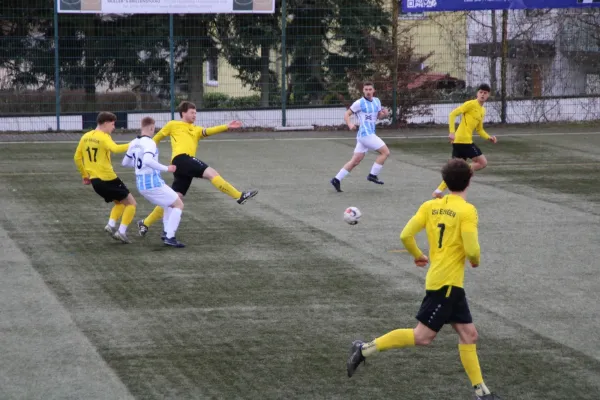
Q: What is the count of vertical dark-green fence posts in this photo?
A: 5